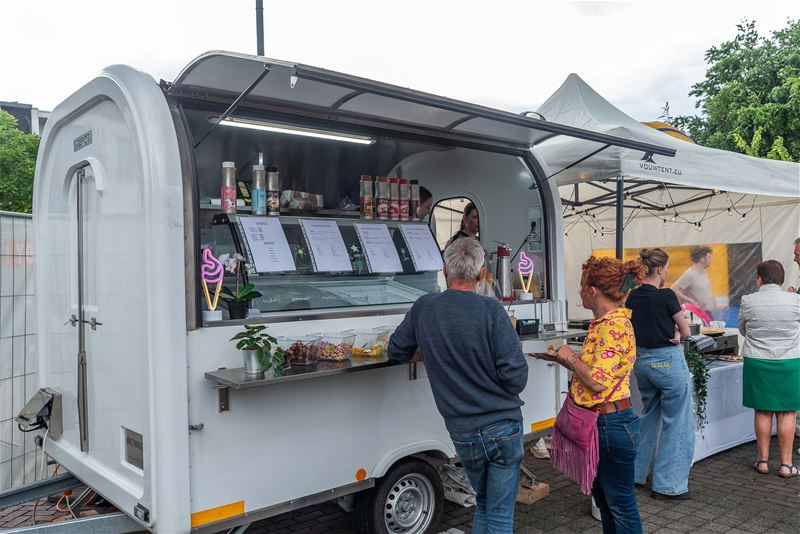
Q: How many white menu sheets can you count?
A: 4